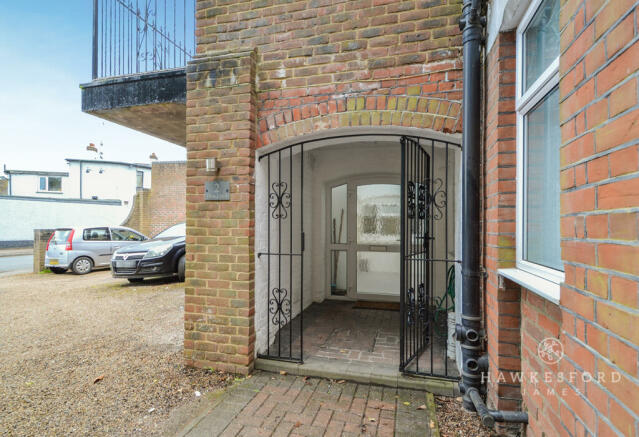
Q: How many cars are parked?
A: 2